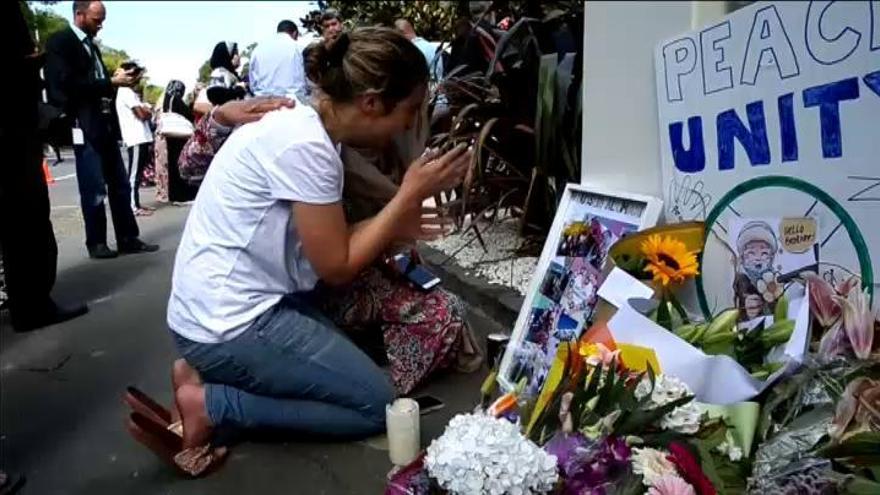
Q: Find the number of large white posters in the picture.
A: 1